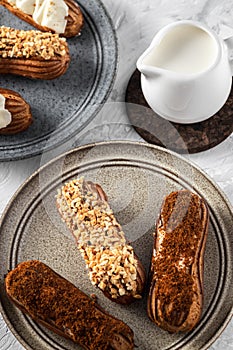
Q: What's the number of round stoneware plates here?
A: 2